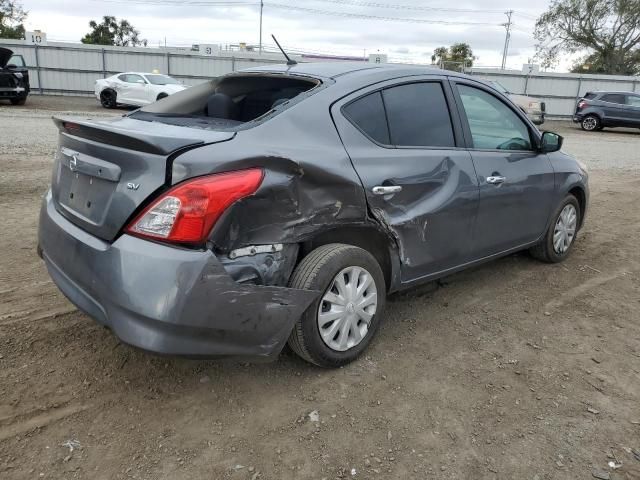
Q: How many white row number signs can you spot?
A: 4